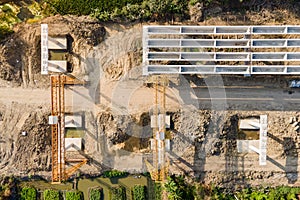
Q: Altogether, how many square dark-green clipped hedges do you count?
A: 6